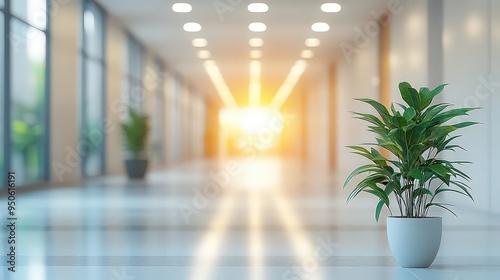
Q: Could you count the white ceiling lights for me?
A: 12